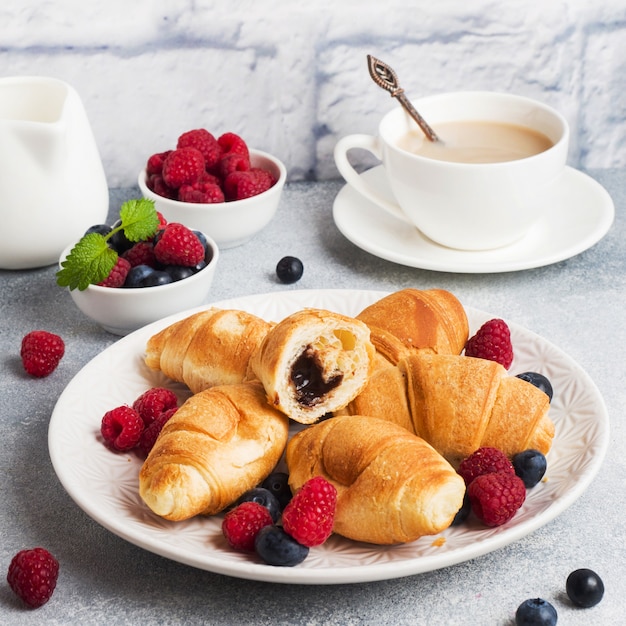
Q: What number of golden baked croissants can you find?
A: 6